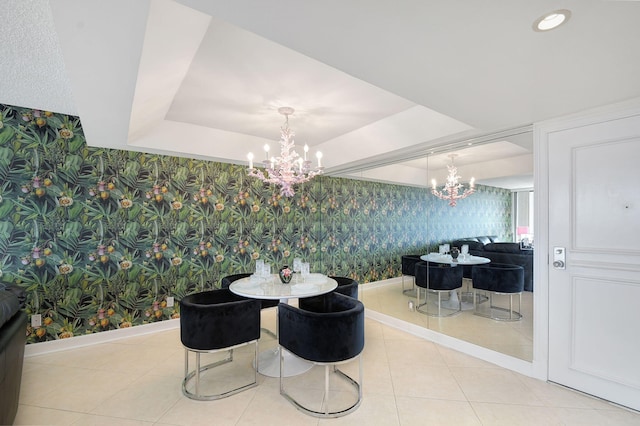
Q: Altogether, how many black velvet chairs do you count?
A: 4